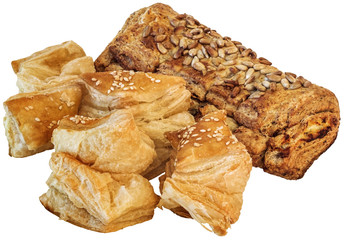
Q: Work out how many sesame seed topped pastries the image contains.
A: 4